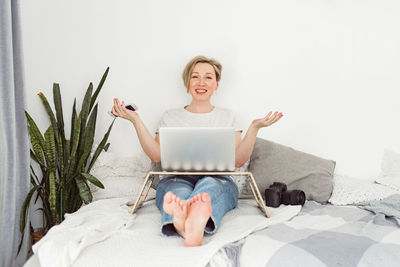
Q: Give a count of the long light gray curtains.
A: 1